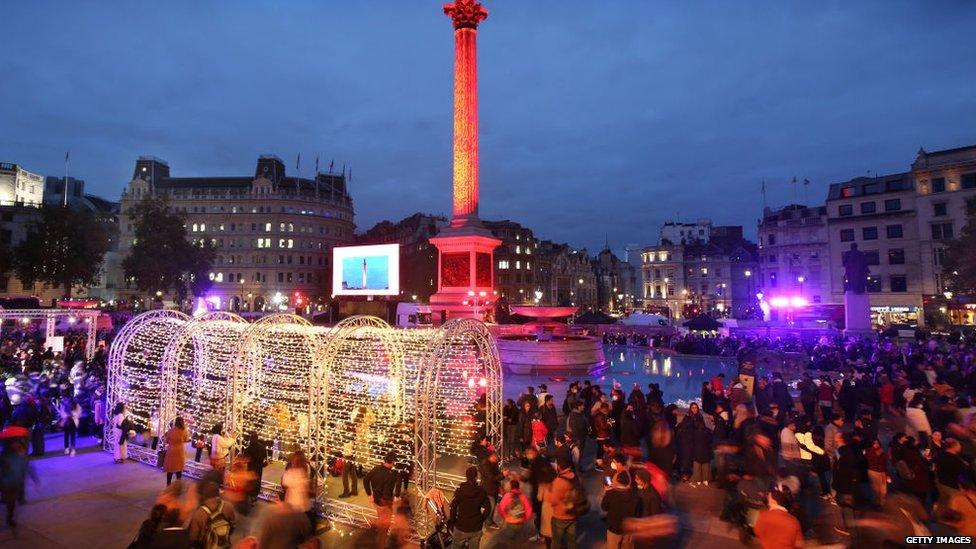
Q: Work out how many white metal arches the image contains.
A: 5